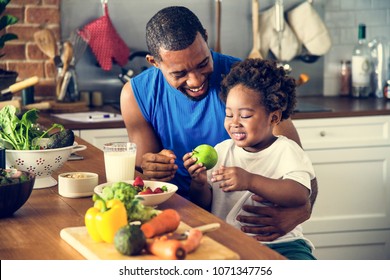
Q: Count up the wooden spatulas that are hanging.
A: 2